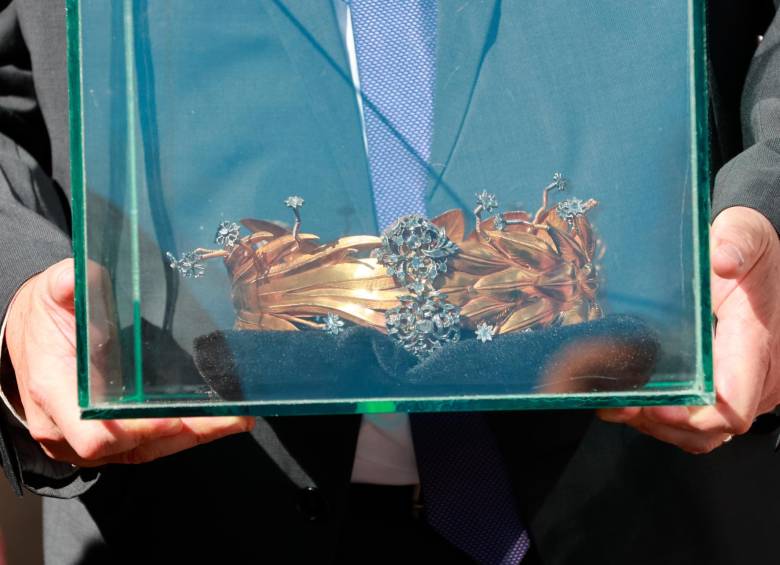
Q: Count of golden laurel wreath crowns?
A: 1